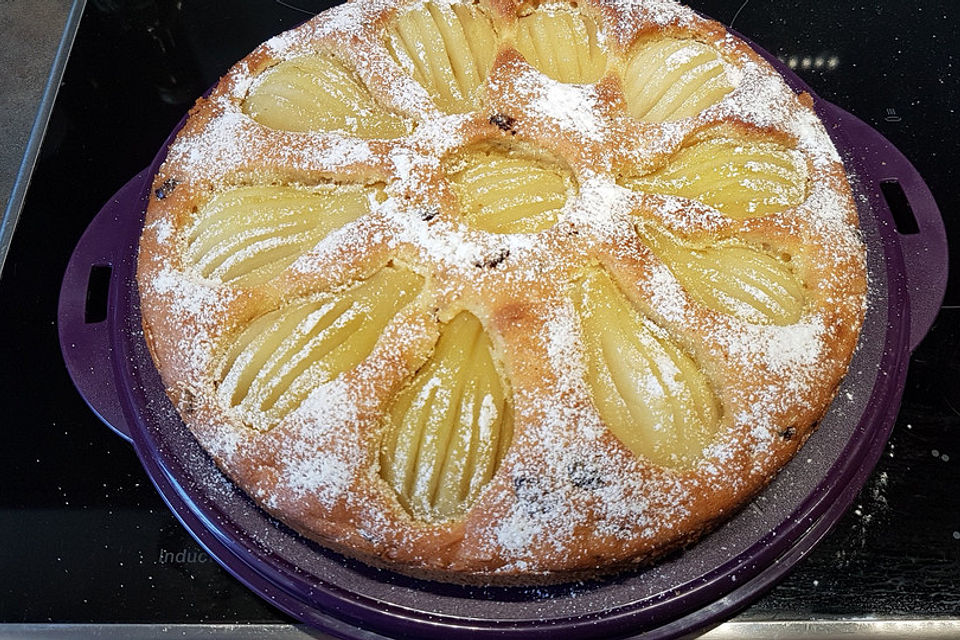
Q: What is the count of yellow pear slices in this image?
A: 11